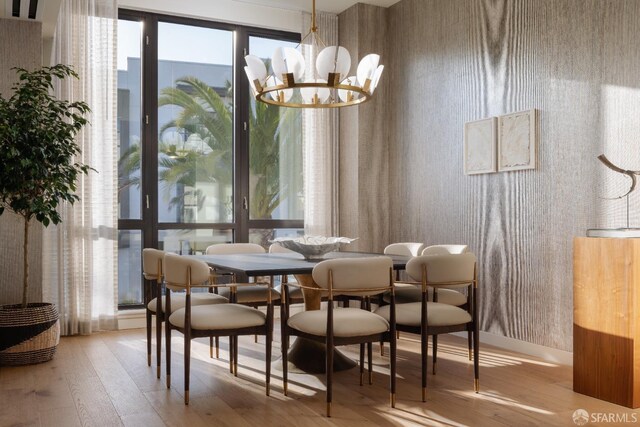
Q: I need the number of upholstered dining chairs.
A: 8